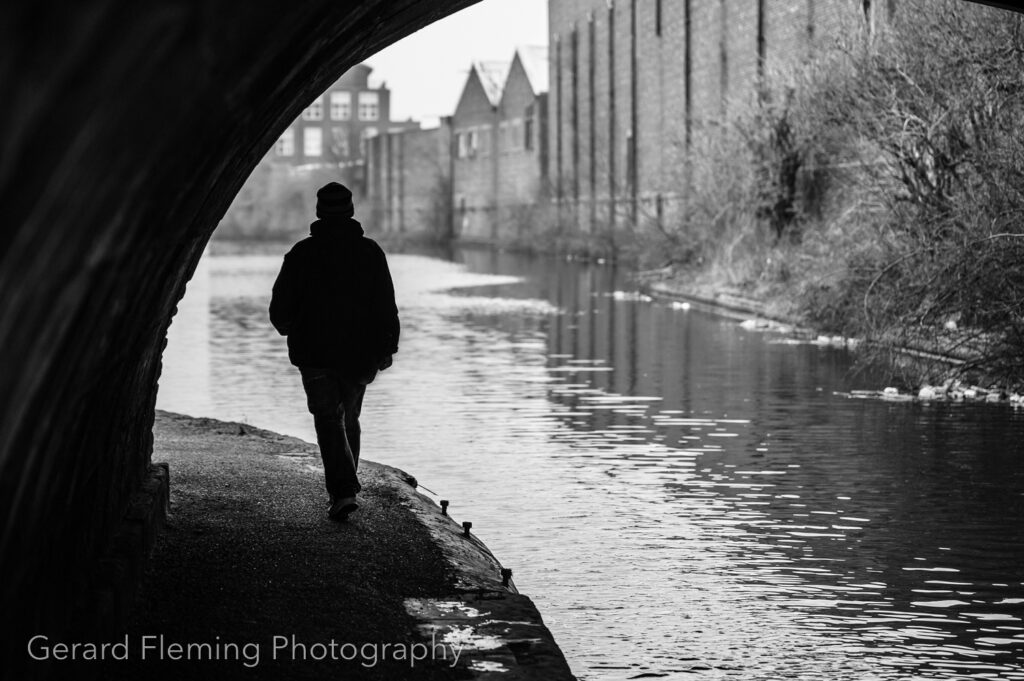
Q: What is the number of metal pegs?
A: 3